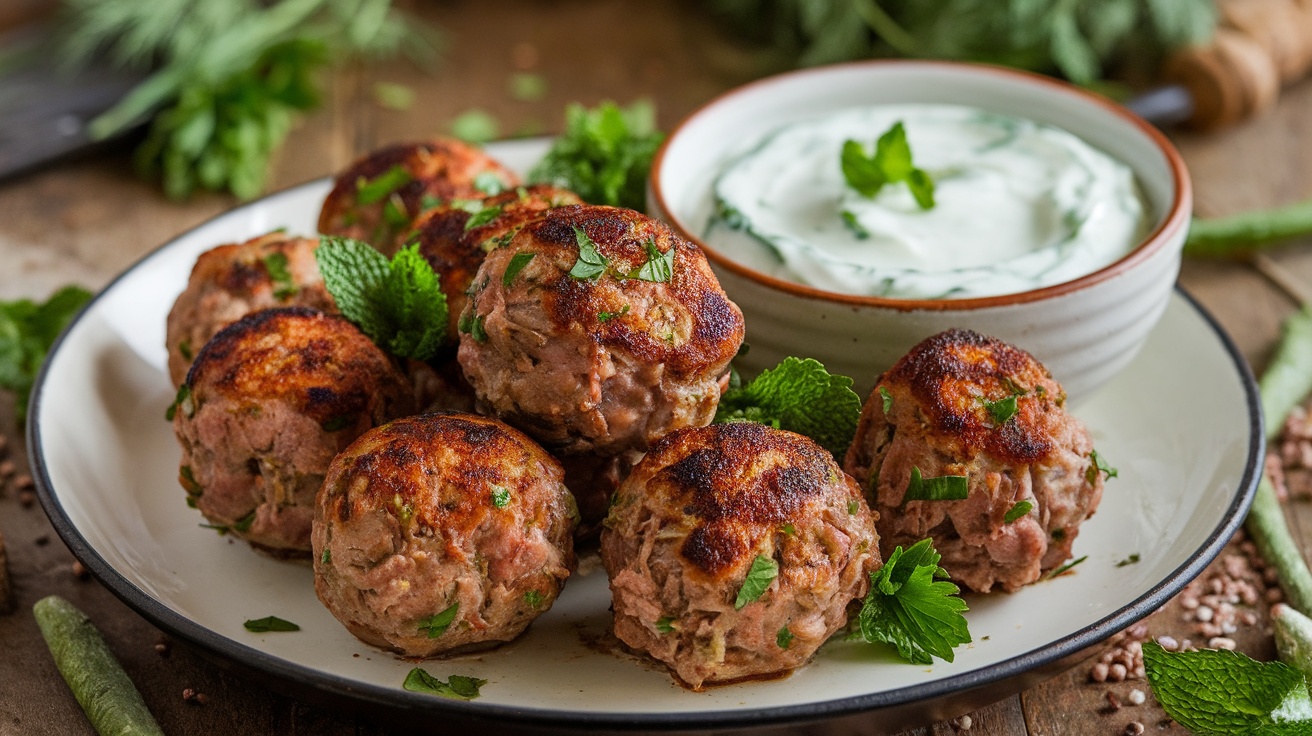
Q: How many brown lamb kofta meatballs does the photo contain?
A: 8